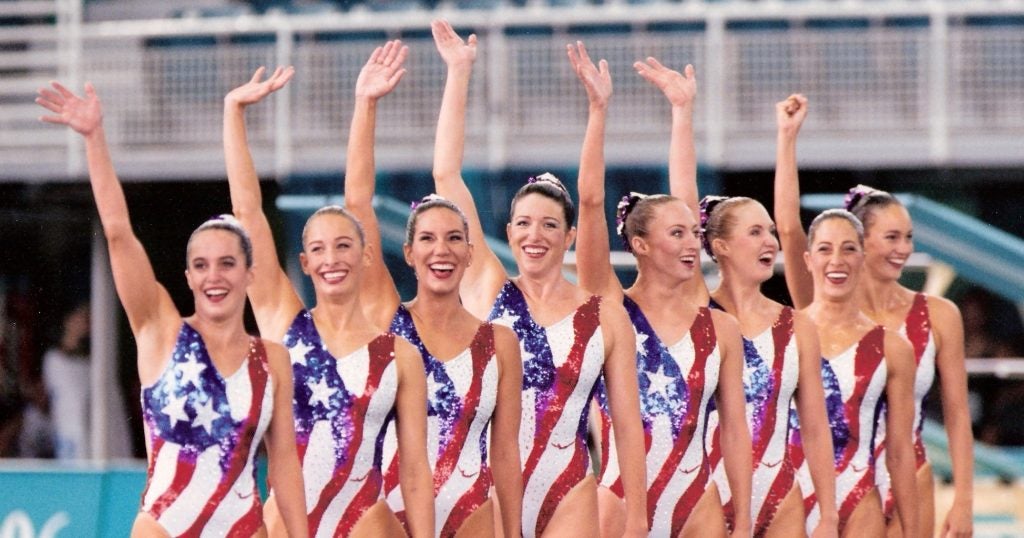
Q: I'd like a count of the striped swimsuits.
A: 8